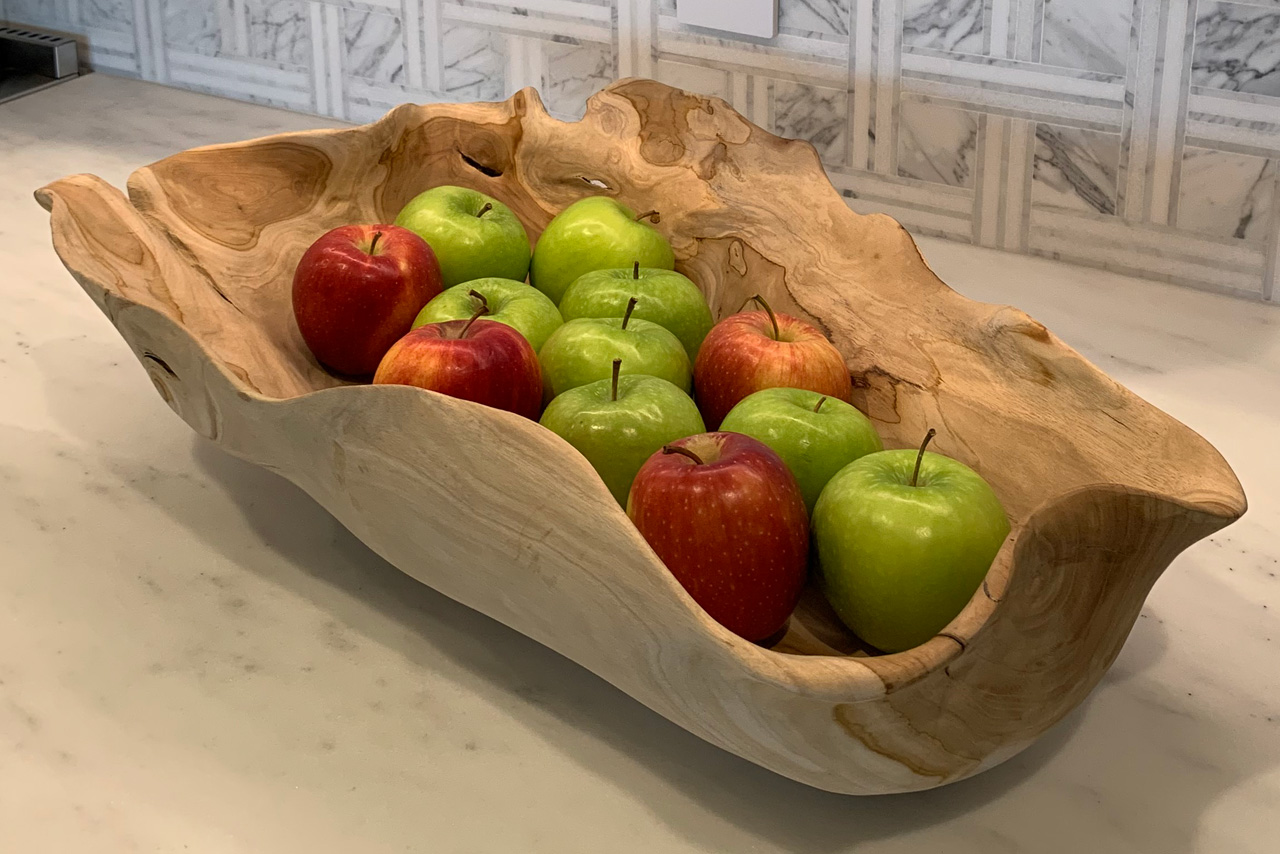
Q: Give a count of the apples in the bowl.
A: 12